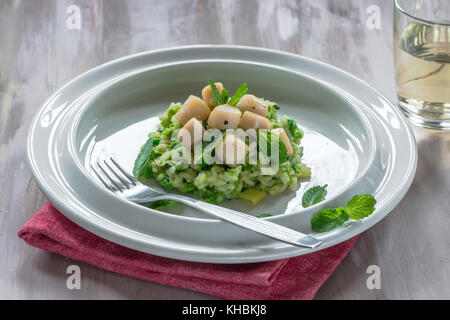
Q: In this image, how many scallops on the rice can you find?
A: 8